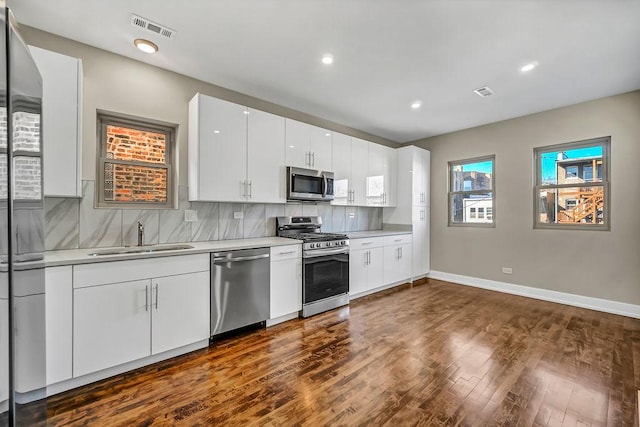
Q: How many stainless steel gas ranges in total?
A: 1